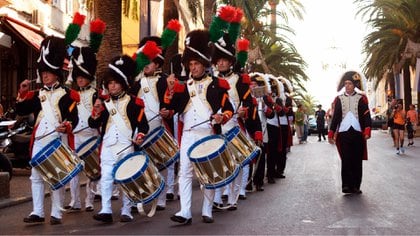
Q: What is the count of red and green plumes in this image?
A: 7